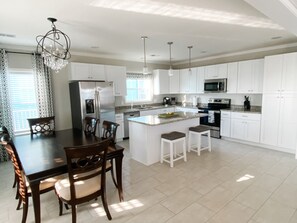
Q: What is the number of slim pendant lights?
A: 3